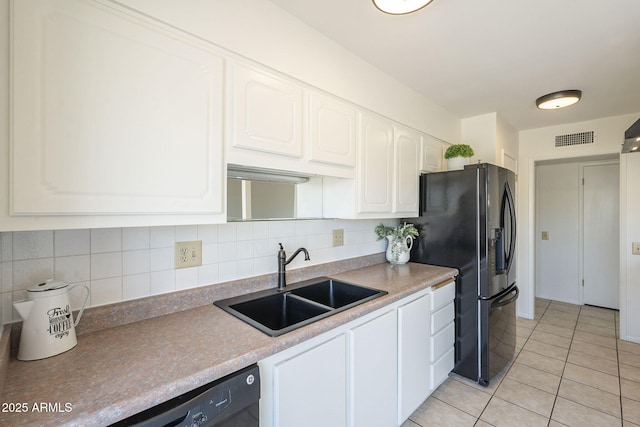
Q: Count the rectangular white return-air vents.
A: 1